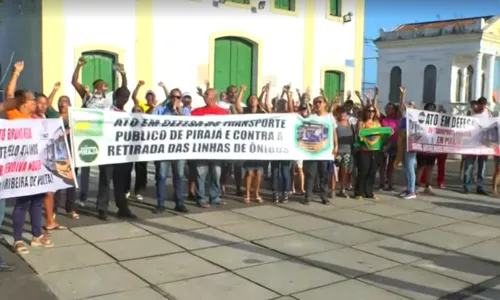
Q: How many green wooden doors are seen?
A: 3